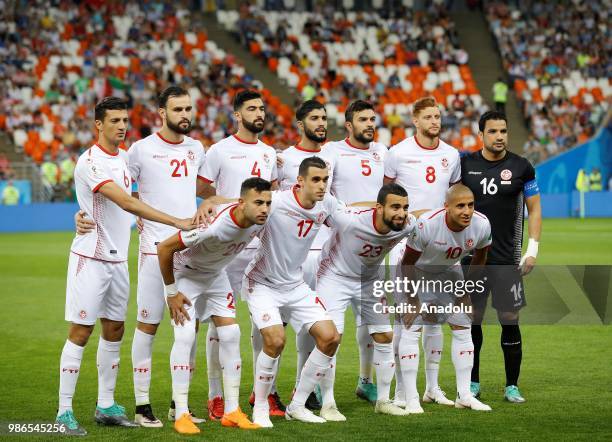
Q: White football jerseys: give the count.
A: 10